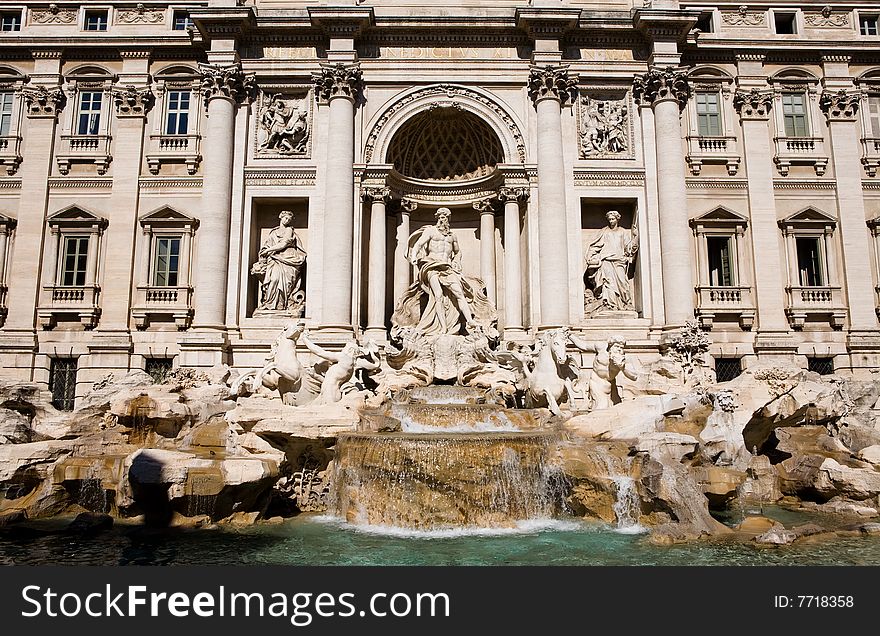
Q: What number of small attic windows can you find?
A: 6